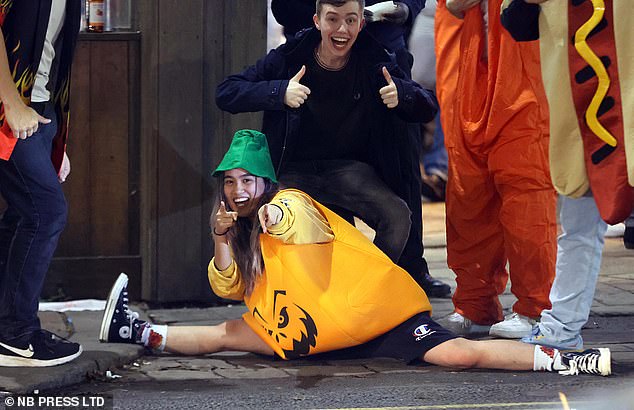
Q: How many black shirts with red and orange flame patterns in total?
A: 1